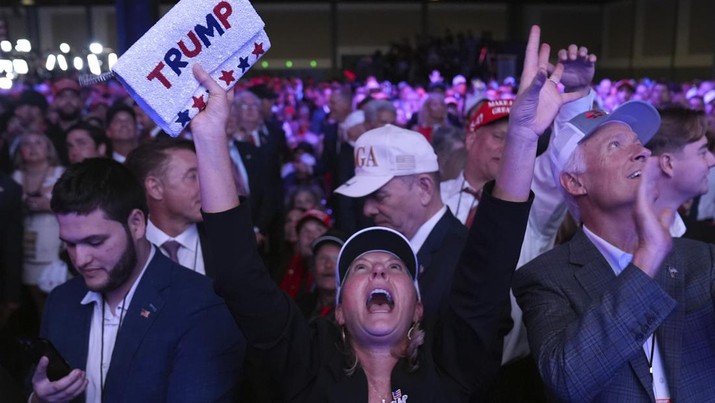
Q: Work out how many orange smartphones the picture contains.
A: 0